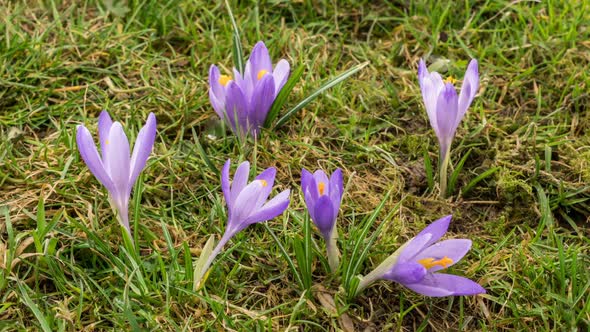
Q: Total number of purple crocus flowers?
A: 7